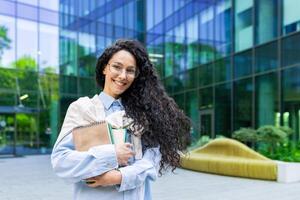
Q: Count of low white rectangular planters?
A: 1